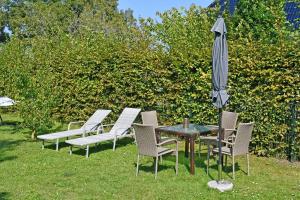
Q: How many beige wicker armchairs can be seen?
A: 4